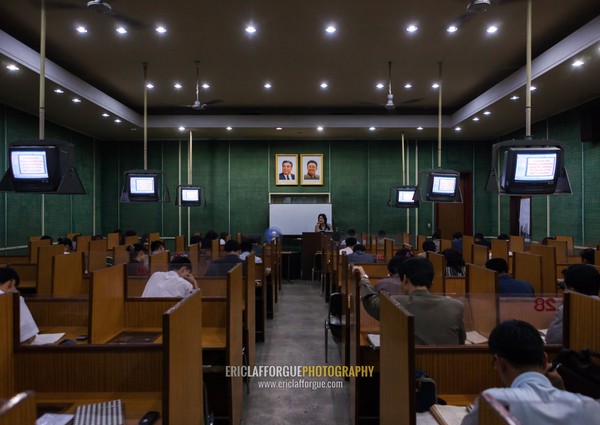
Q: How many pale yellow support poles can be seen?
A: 6